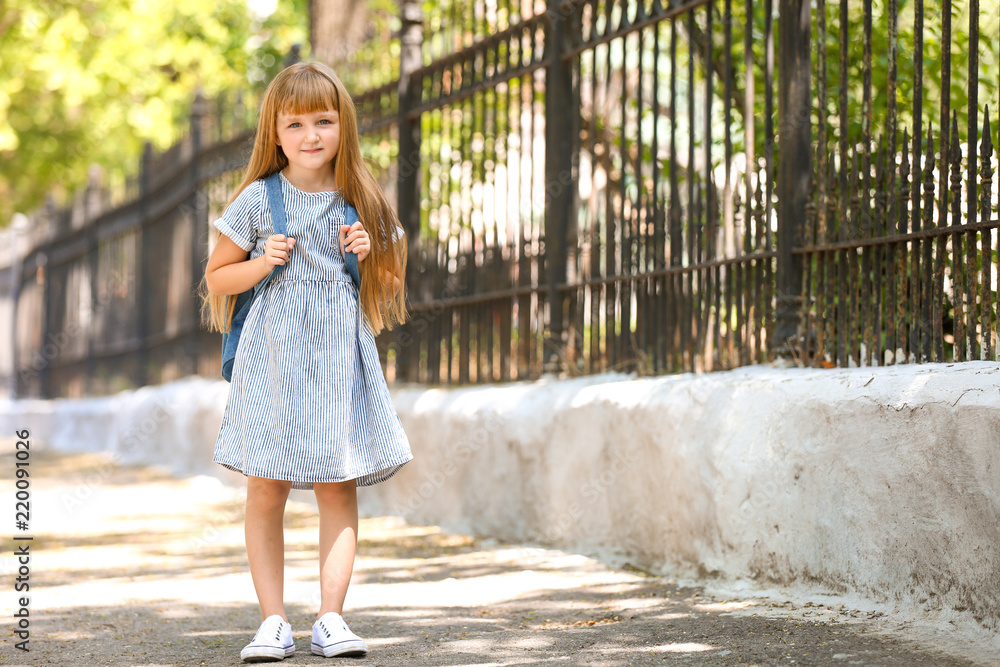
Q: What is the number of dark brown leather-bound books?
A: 0